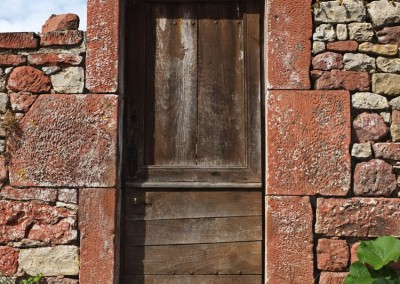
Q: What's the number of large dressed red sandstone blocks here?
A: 6